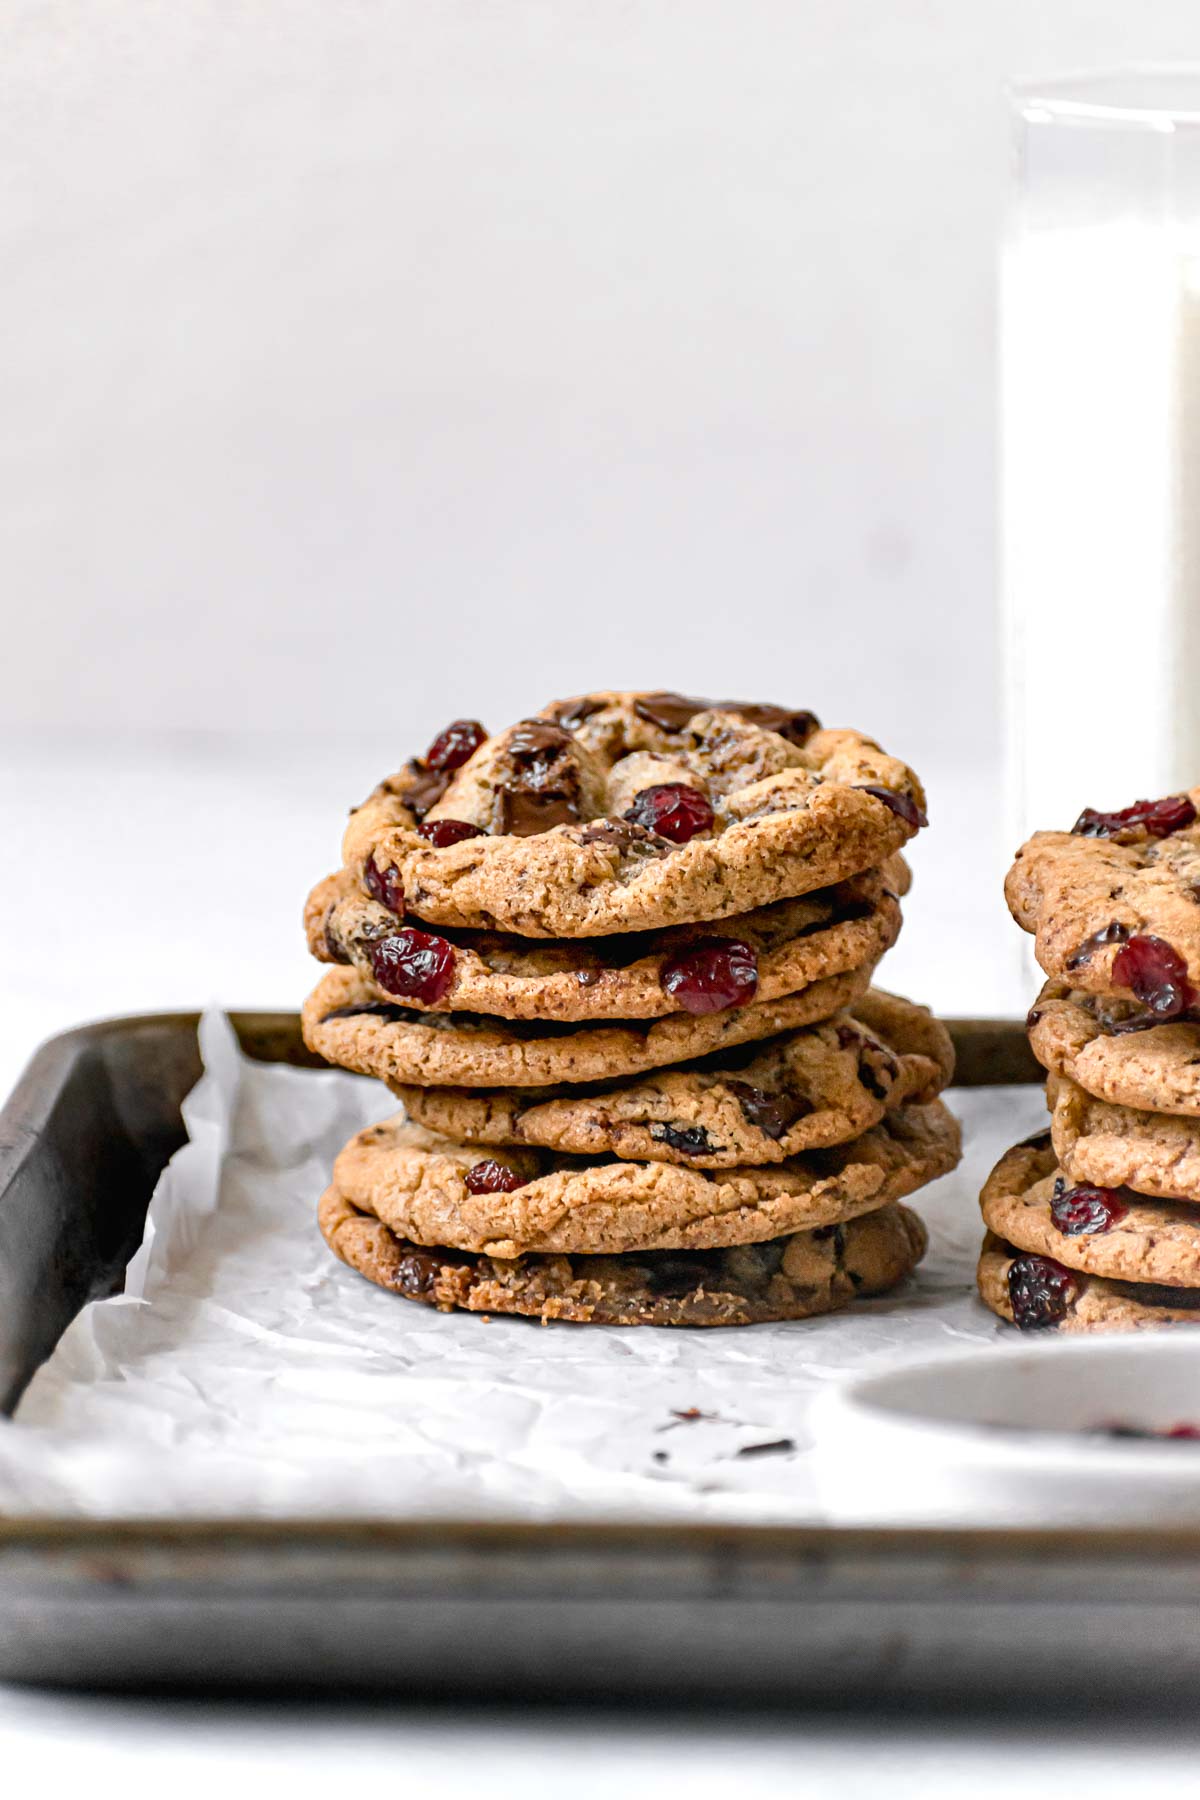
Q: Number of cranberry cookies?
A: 11